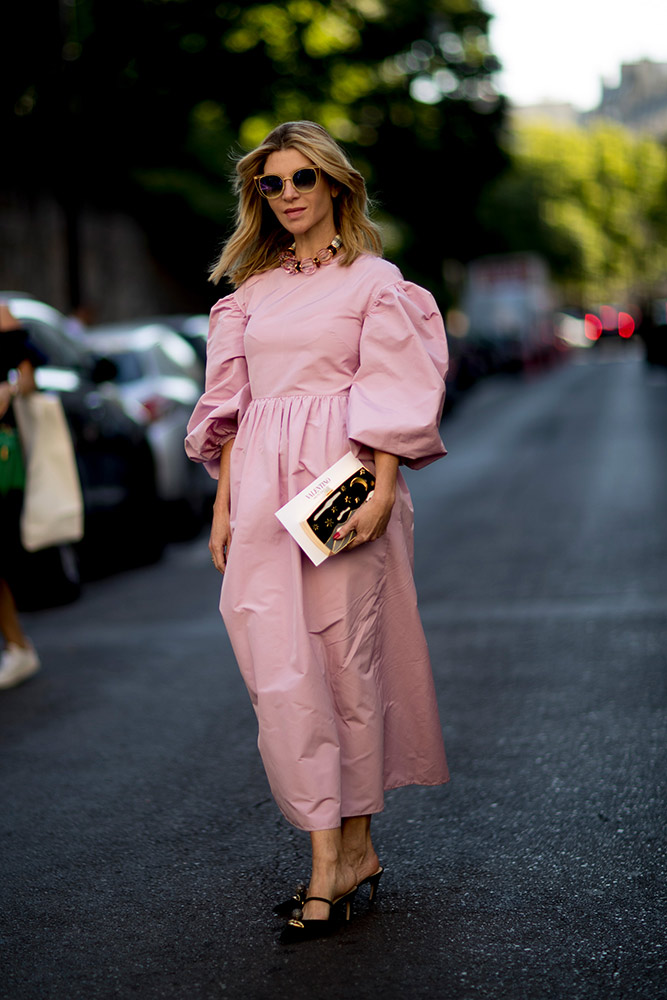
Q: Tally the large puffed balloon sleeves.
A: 2